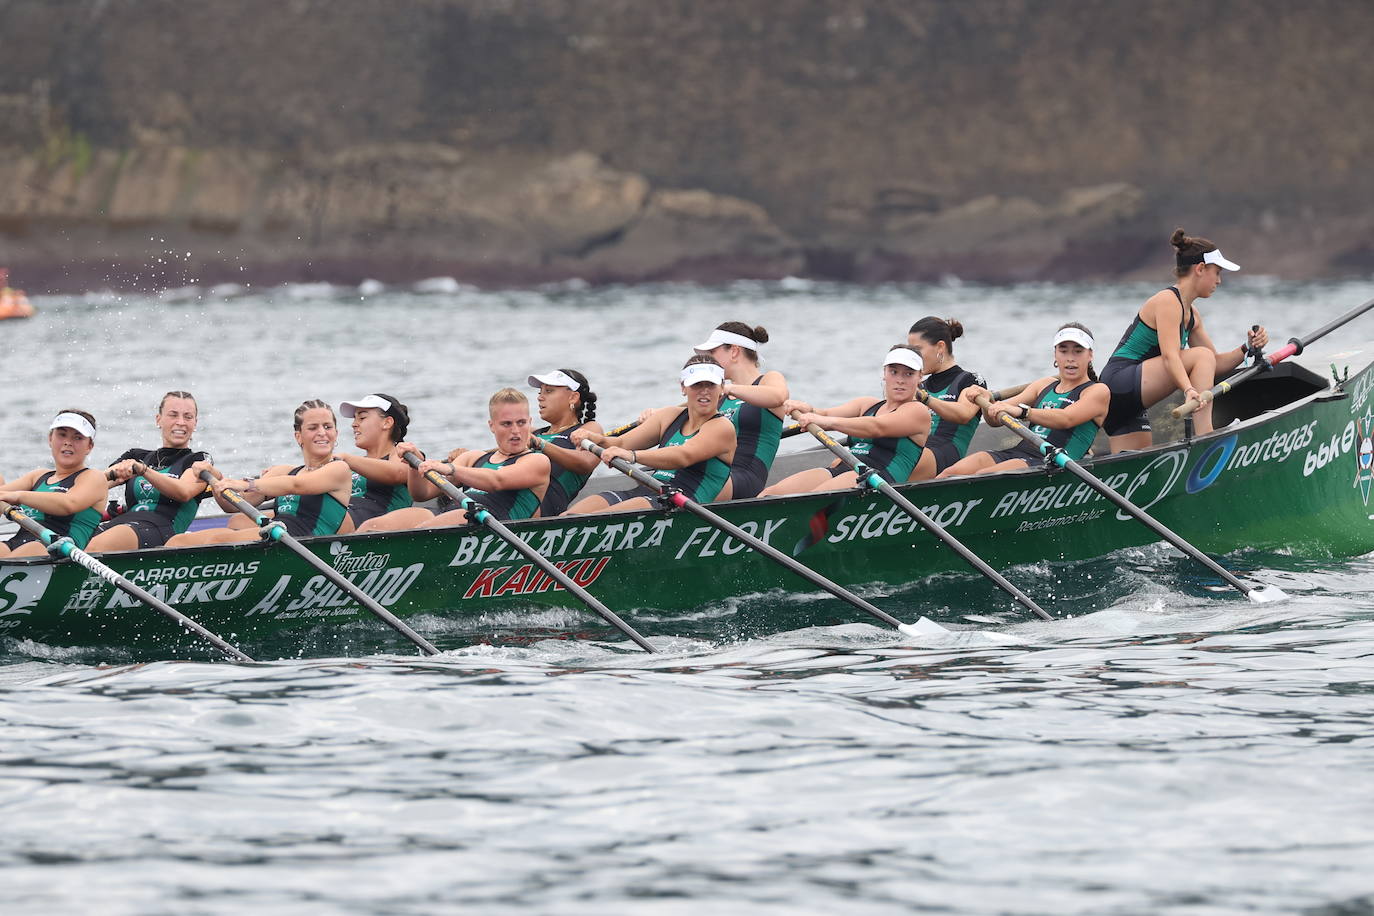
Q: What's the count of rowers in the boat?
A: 12